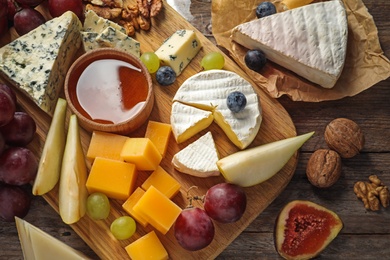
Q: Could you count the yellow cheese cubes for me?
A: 8